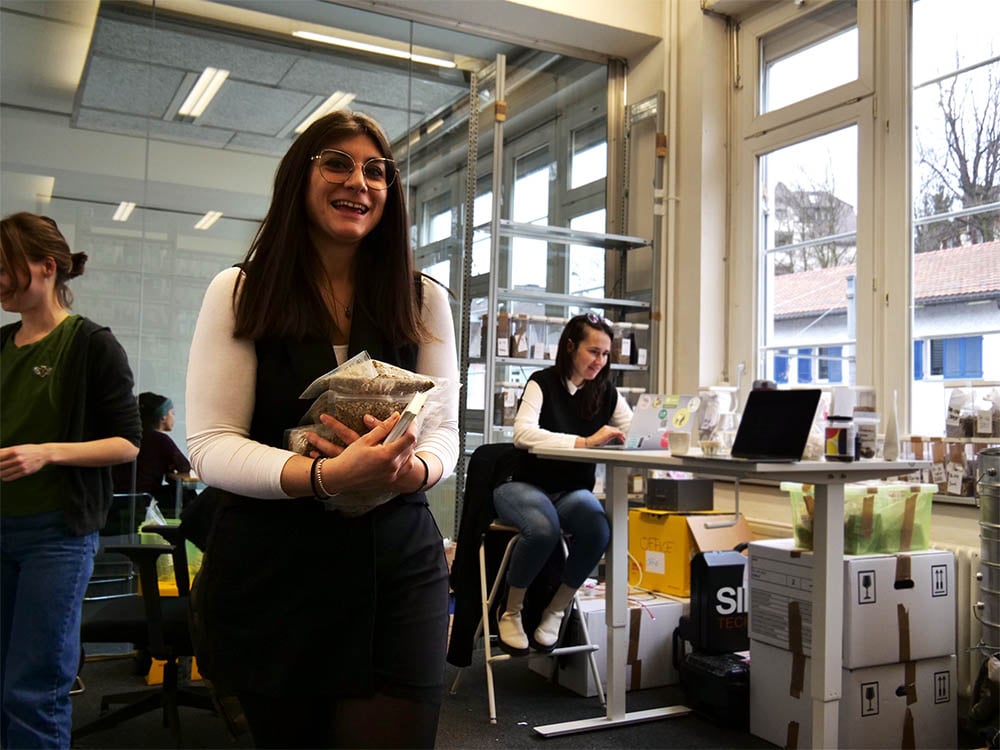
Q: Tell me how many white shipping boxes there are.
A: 3